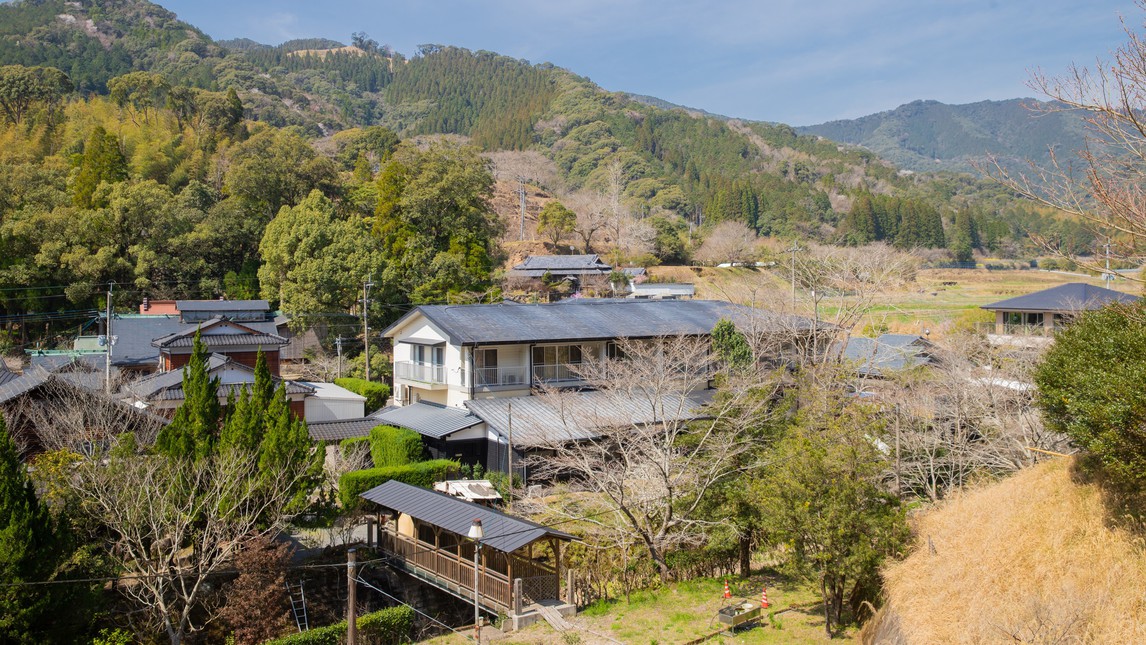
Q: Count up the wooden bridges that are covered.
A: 1